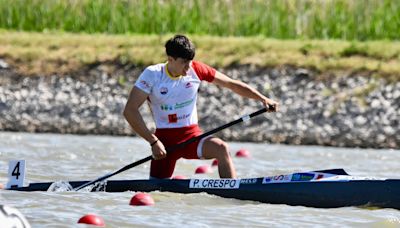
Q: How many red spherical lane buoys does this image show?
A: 6